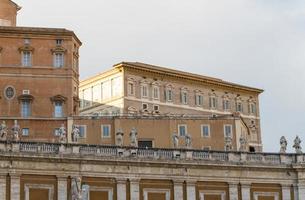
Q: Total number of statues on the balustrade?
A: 12